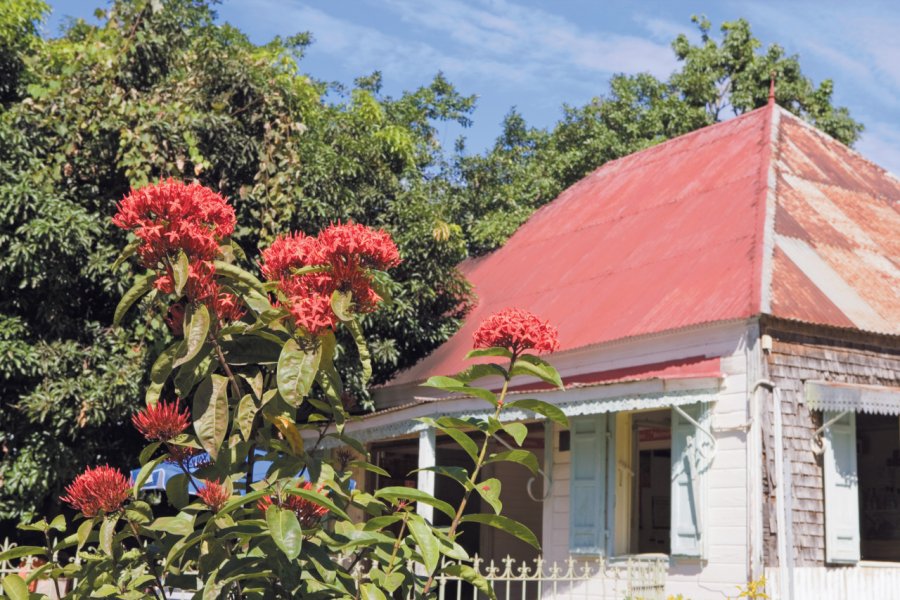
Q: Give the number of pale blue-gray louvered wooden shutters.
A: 3